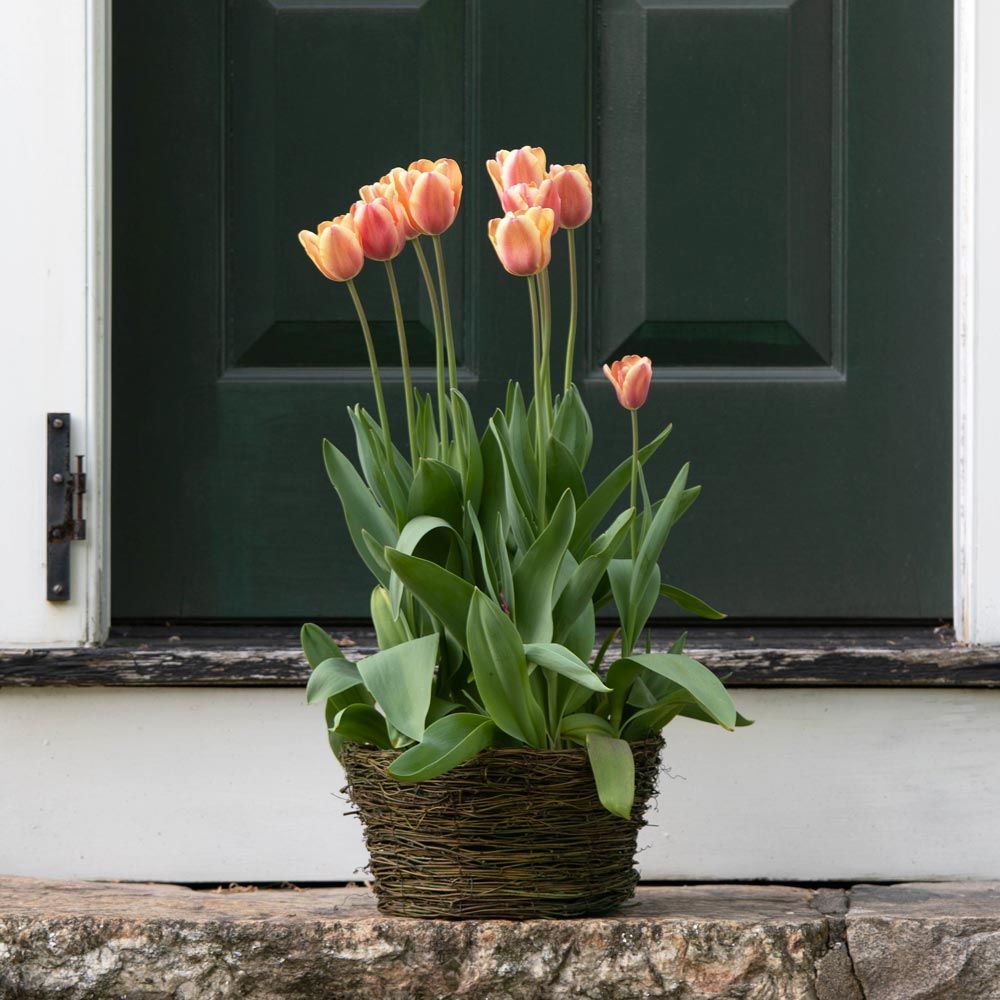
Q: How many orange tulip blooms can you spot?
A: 9